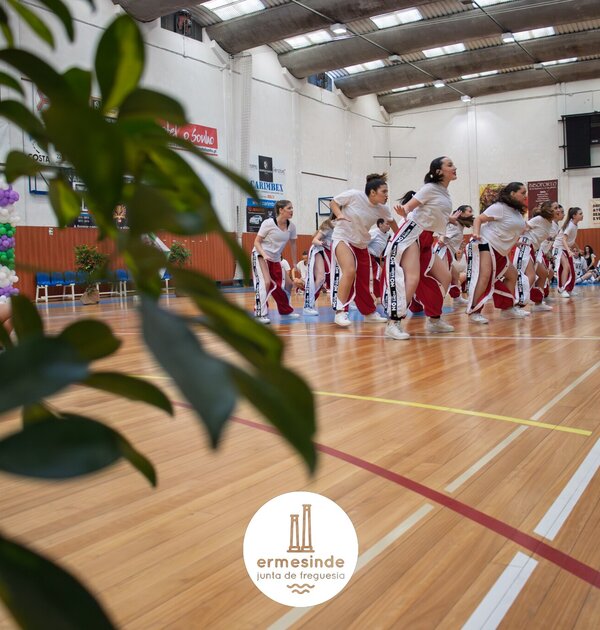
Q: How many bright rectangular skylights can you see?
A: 10